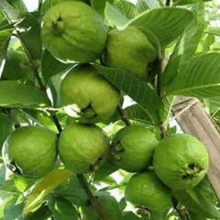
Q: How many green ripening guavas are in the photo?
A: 8